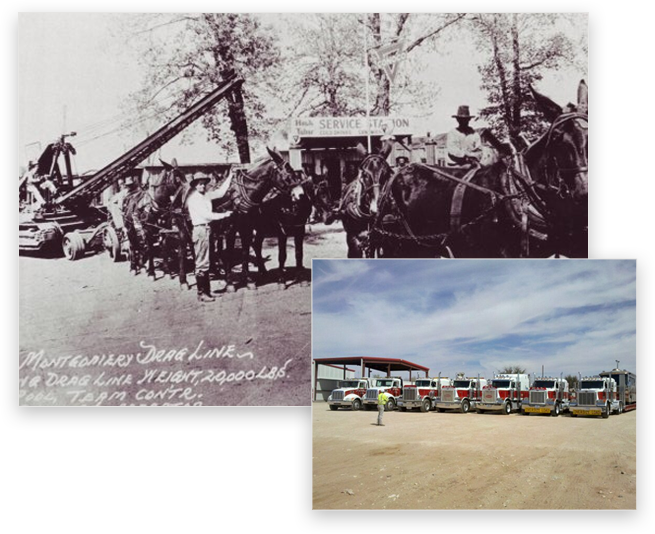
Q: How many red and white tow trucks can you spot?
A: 7